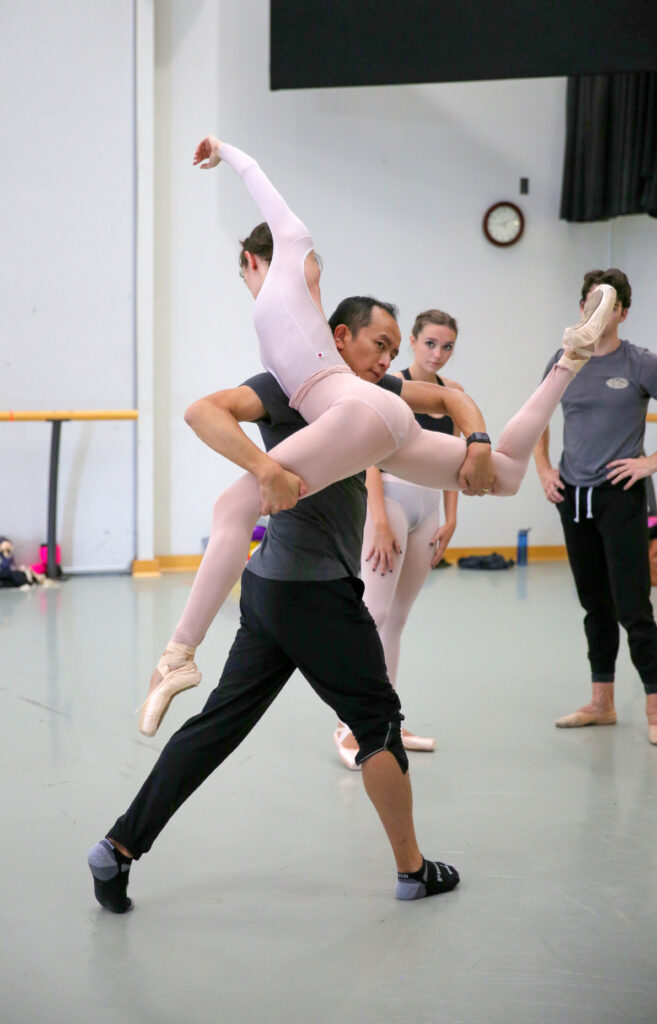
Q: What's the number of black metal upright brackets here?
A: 1